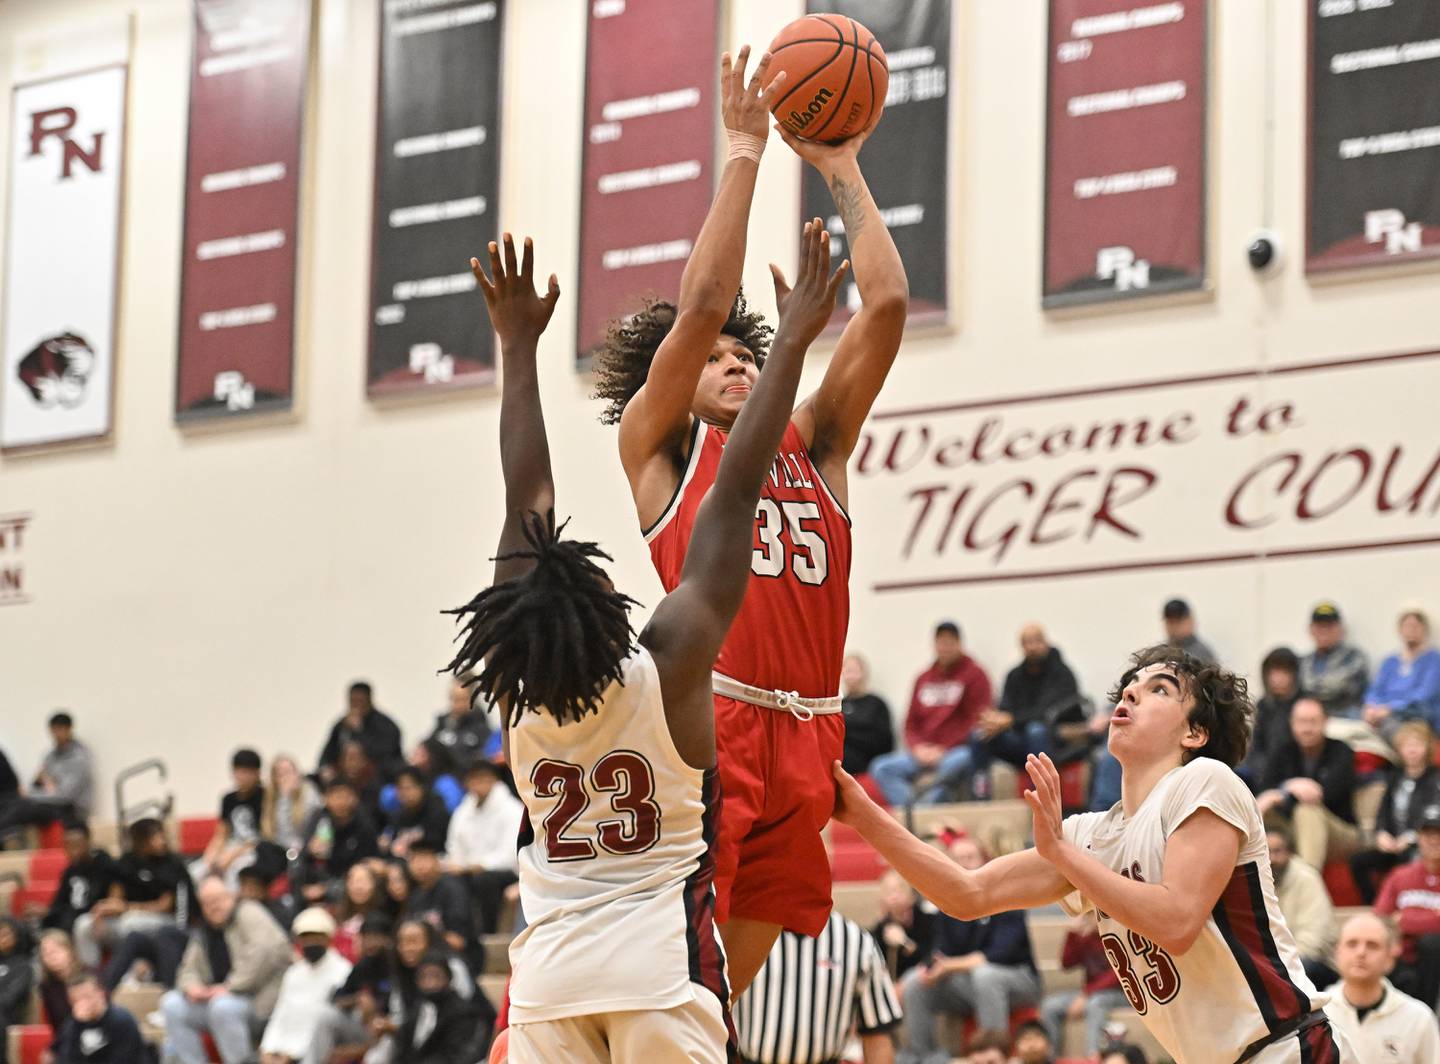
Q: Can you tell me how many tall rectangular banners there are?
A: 7